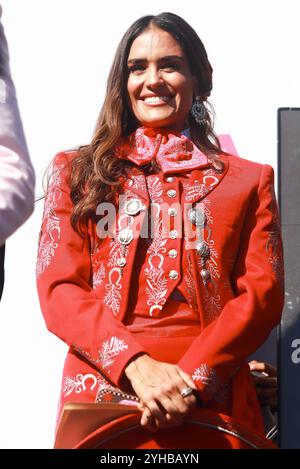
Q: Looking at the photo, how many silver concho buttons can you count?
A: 12